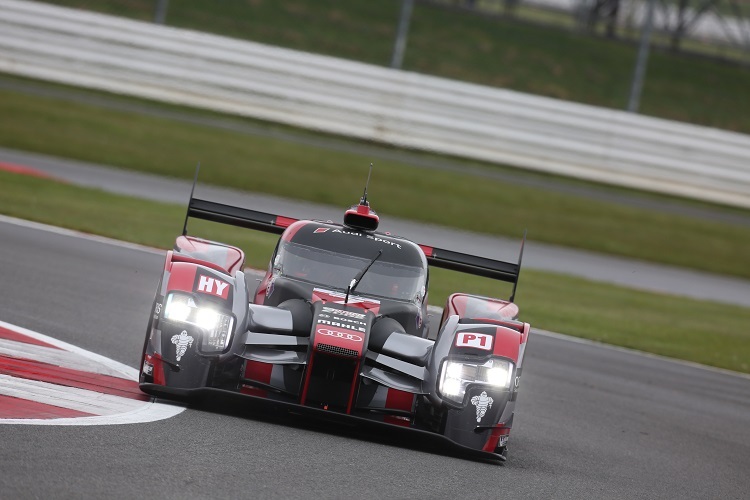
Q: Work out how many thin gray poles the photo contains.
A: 3